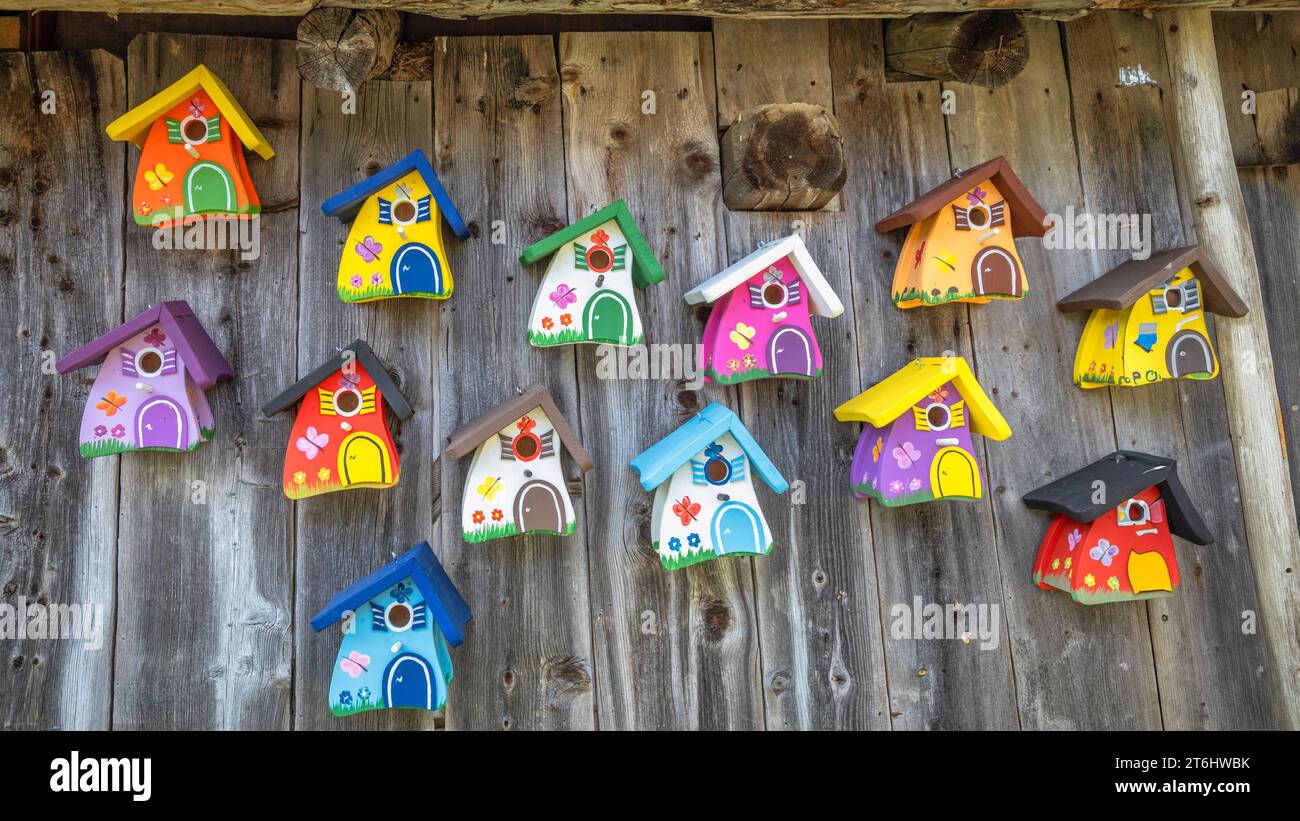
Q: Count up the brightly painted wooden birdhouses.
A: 13